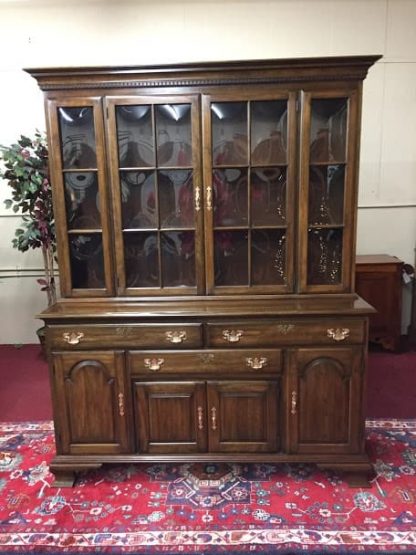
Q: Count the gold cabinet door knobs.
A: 6